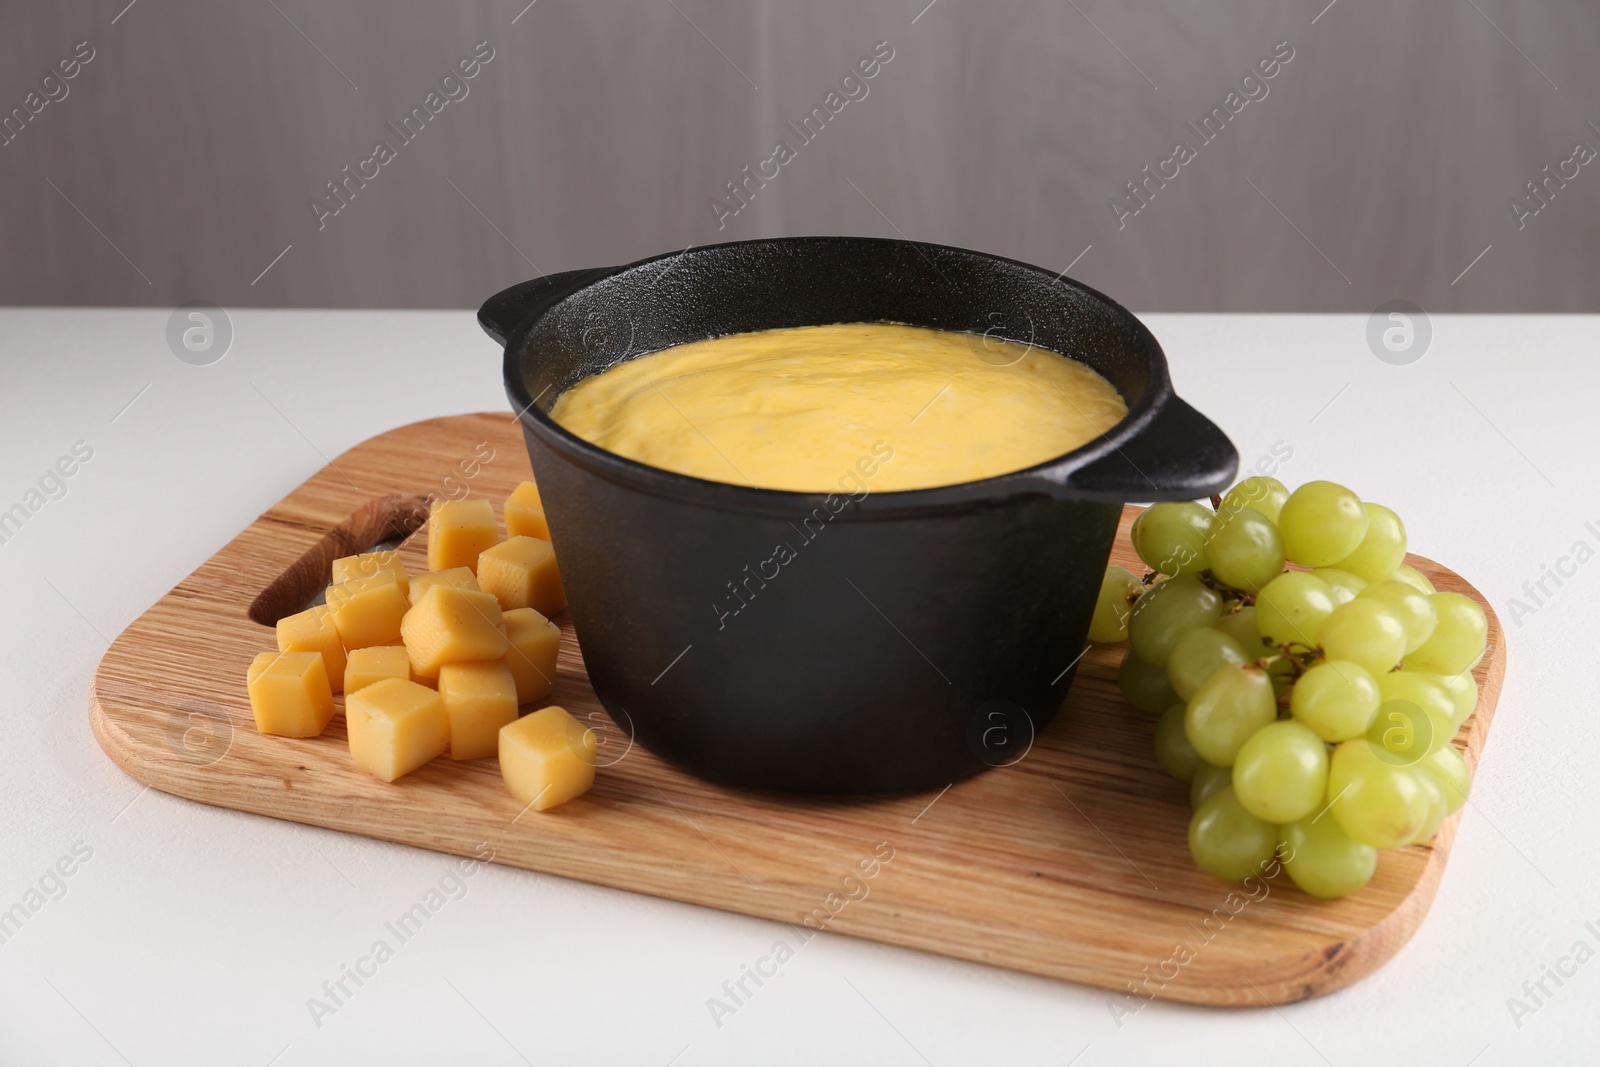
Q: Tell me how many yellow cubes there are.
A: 14